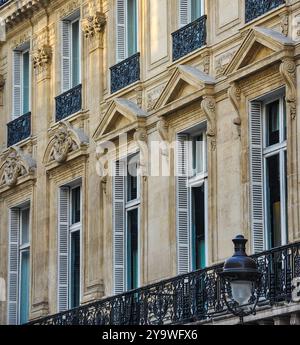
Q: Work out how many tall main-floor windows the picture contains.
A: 5